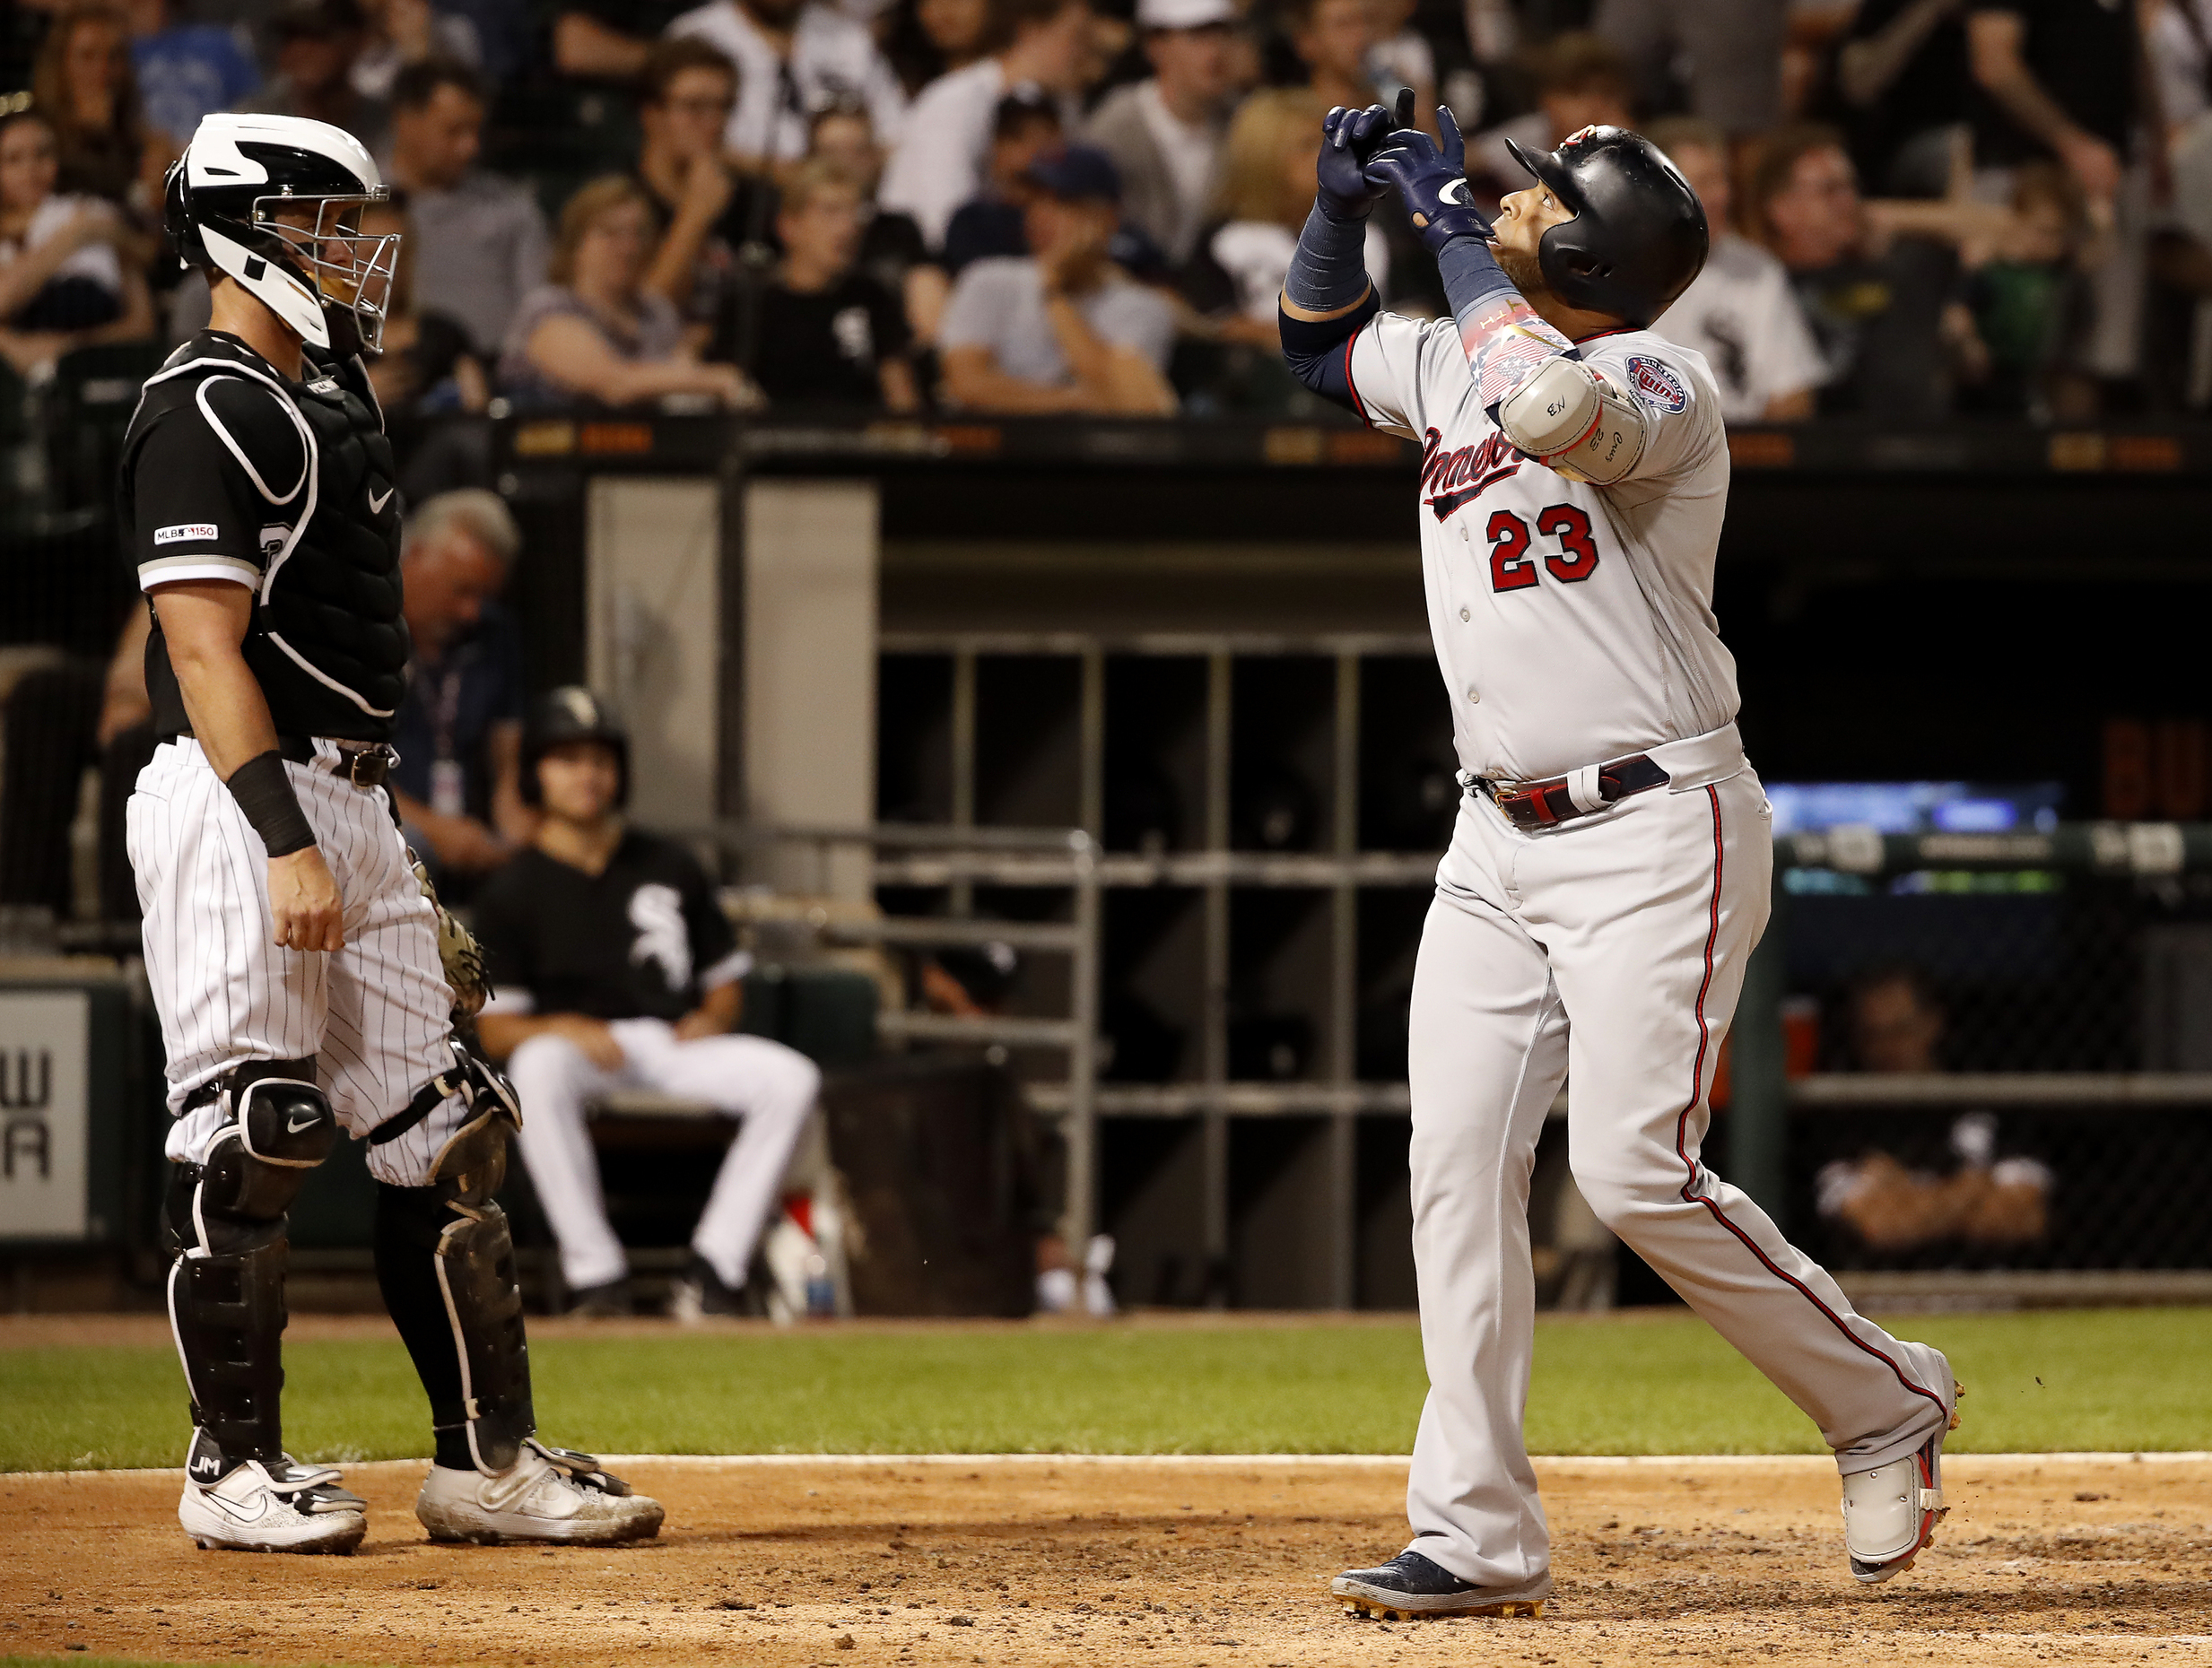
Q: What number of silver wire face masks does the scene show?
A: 1